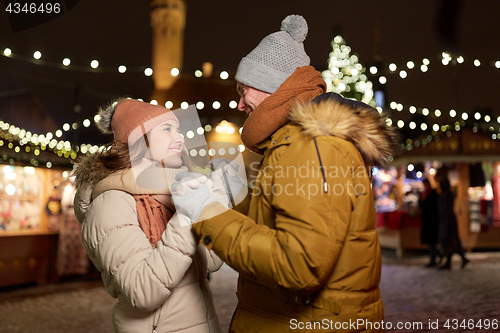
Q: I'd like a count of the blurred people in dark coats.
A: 2